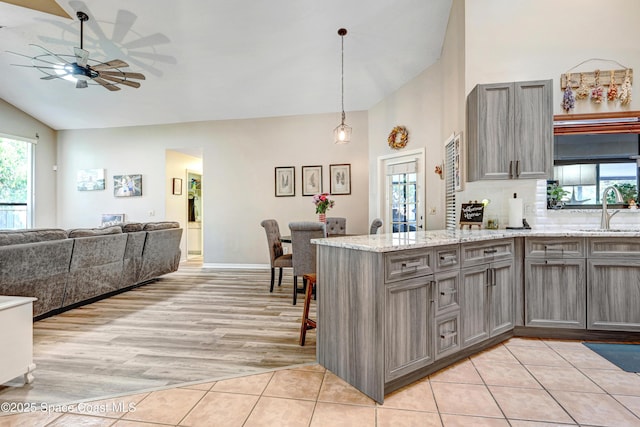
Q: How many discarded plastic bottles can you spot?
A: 0